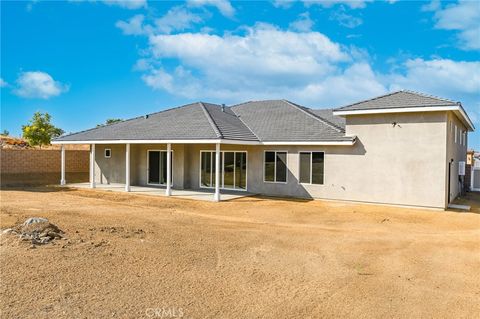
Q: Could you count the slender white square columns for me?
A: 5